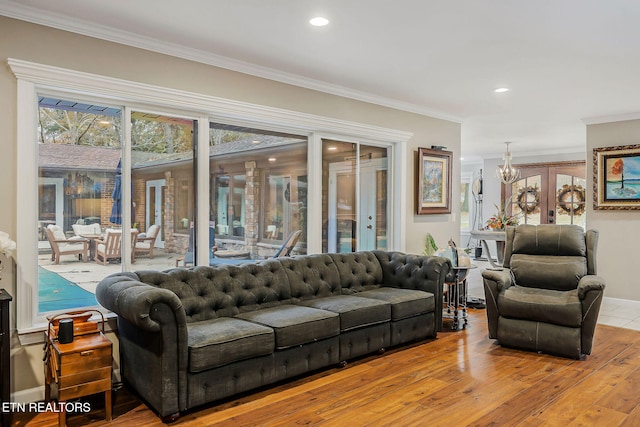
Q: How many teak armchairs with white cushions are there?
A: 4